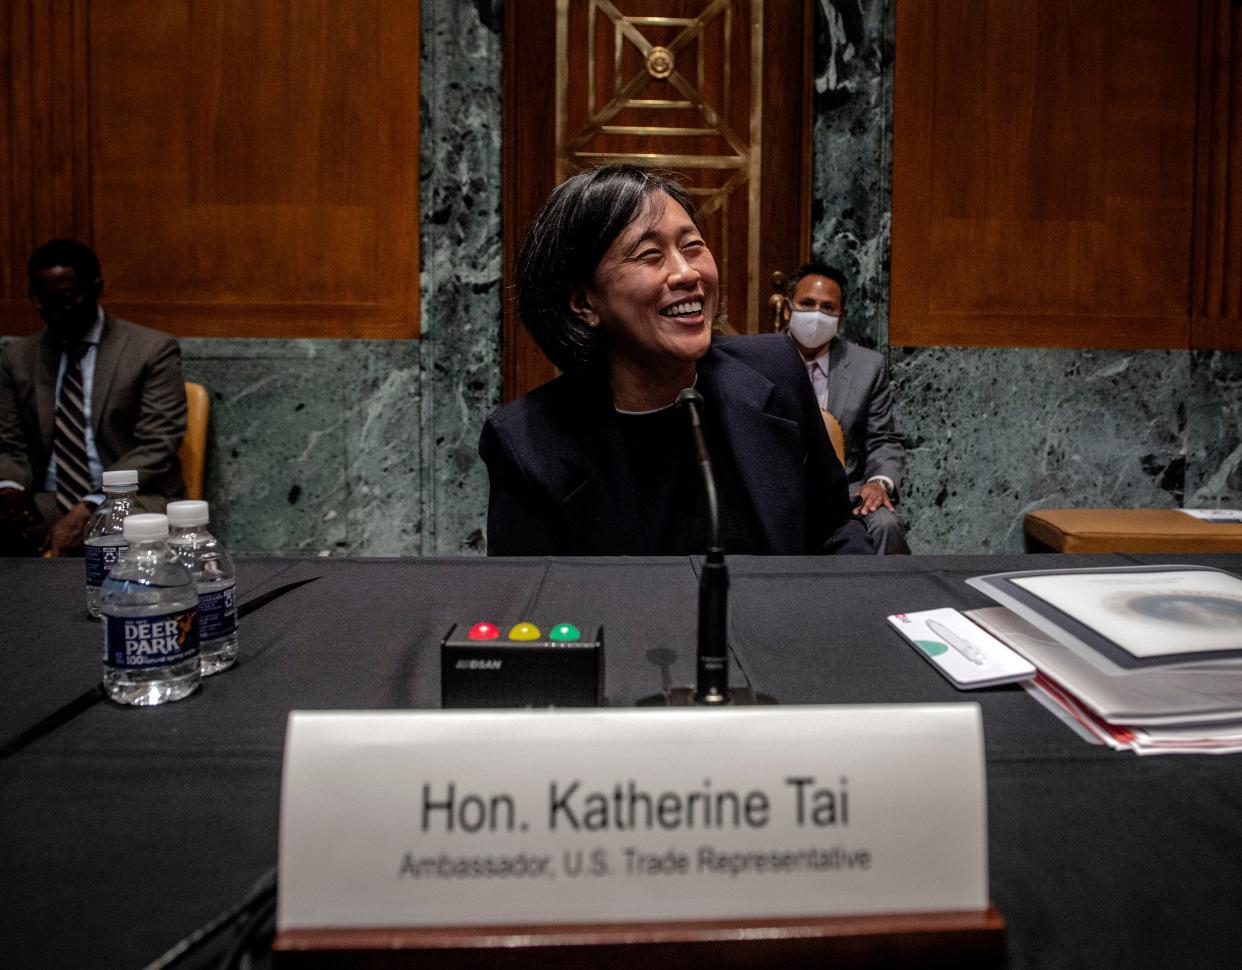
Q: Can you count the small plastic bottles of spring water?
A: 3